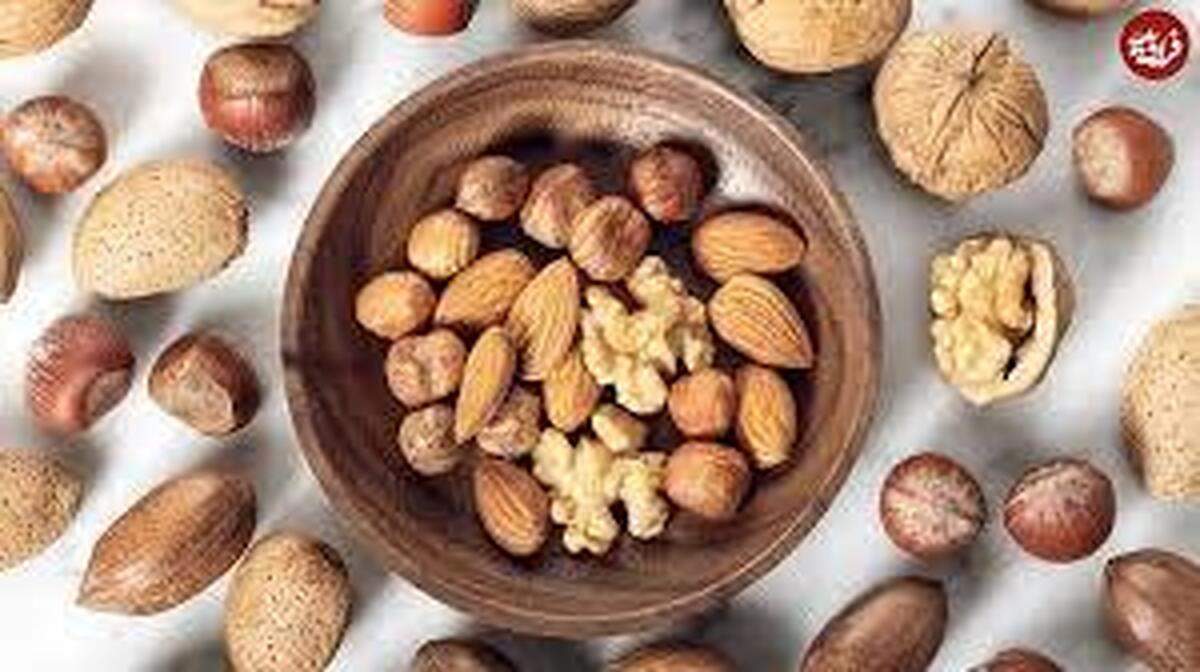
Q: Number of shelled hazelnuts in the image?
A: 11